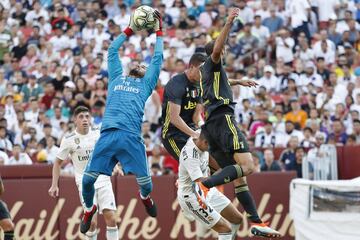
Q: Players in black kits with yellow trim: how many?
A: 2